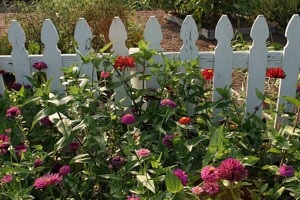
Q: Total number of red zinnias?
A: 4